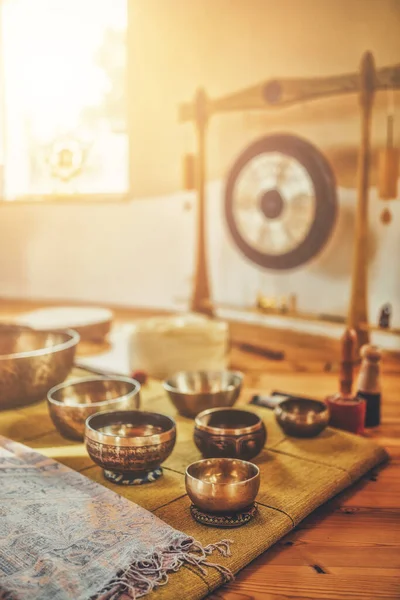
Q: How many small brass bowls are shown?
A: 6